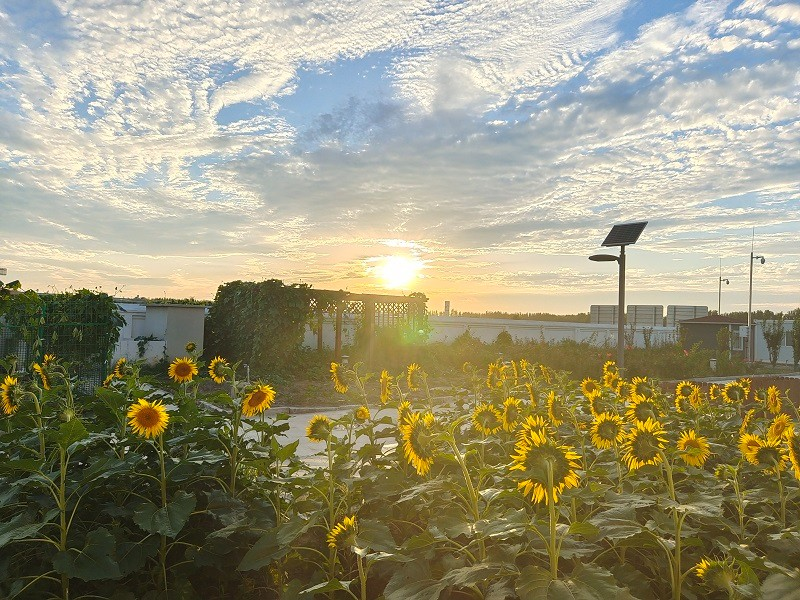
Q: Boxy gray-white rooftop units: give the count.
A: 3